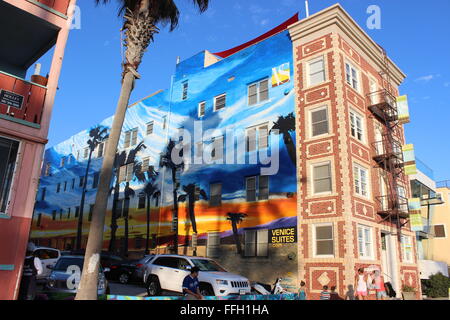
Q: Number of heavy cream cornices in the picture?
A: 1